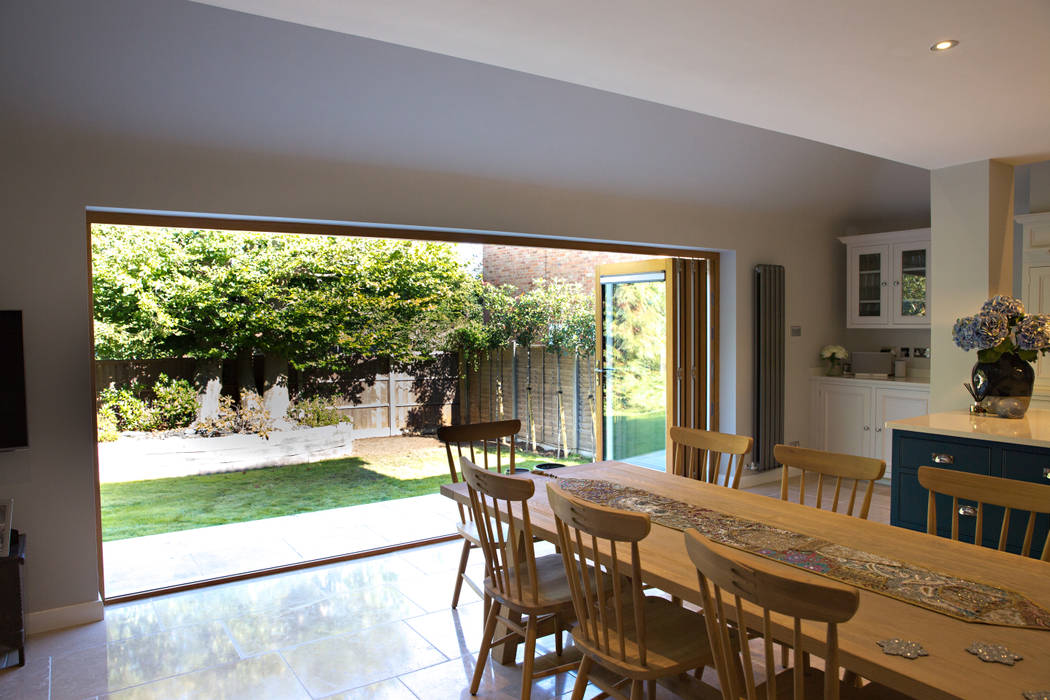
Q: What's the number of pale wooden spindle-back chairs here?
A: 7